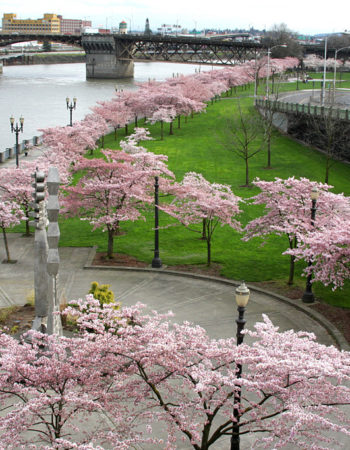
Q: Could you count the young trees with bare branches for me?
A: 3